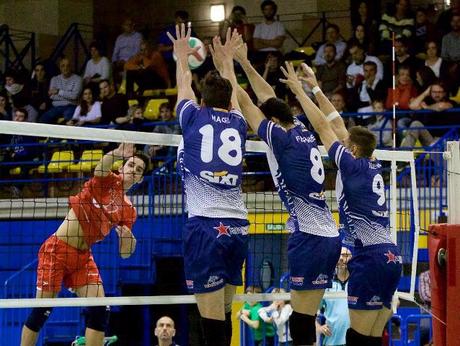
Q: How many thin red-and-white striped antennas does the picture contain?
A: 1